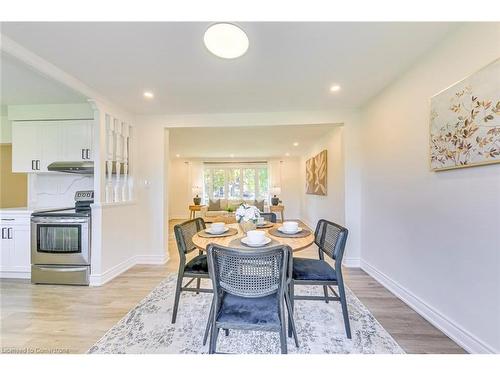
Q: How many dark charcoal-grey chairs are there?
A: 4